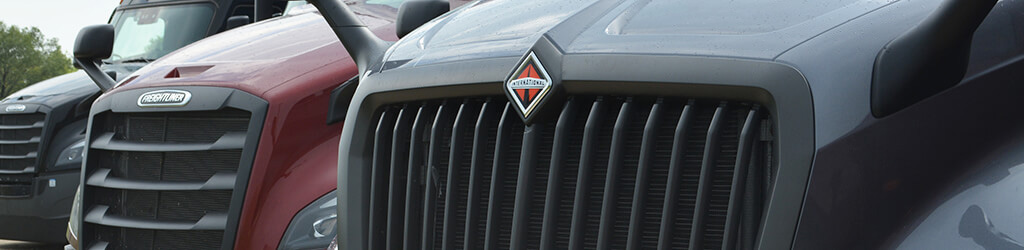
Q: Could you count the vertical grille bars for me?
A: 15